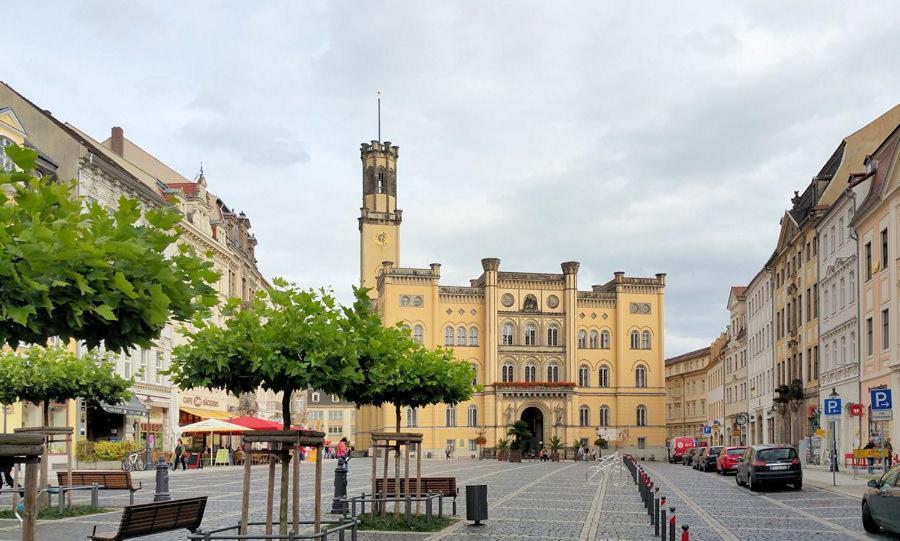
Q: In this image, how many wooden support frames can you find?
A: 4